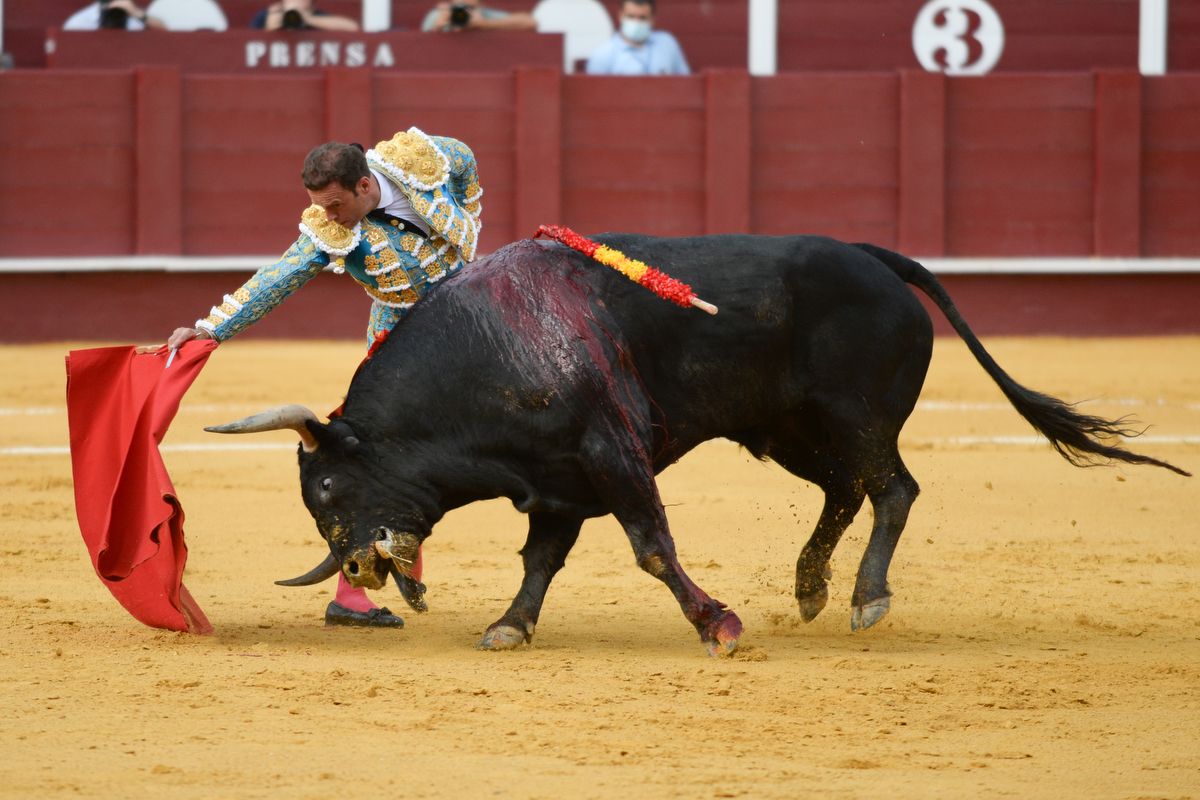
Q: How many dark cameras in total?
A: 3